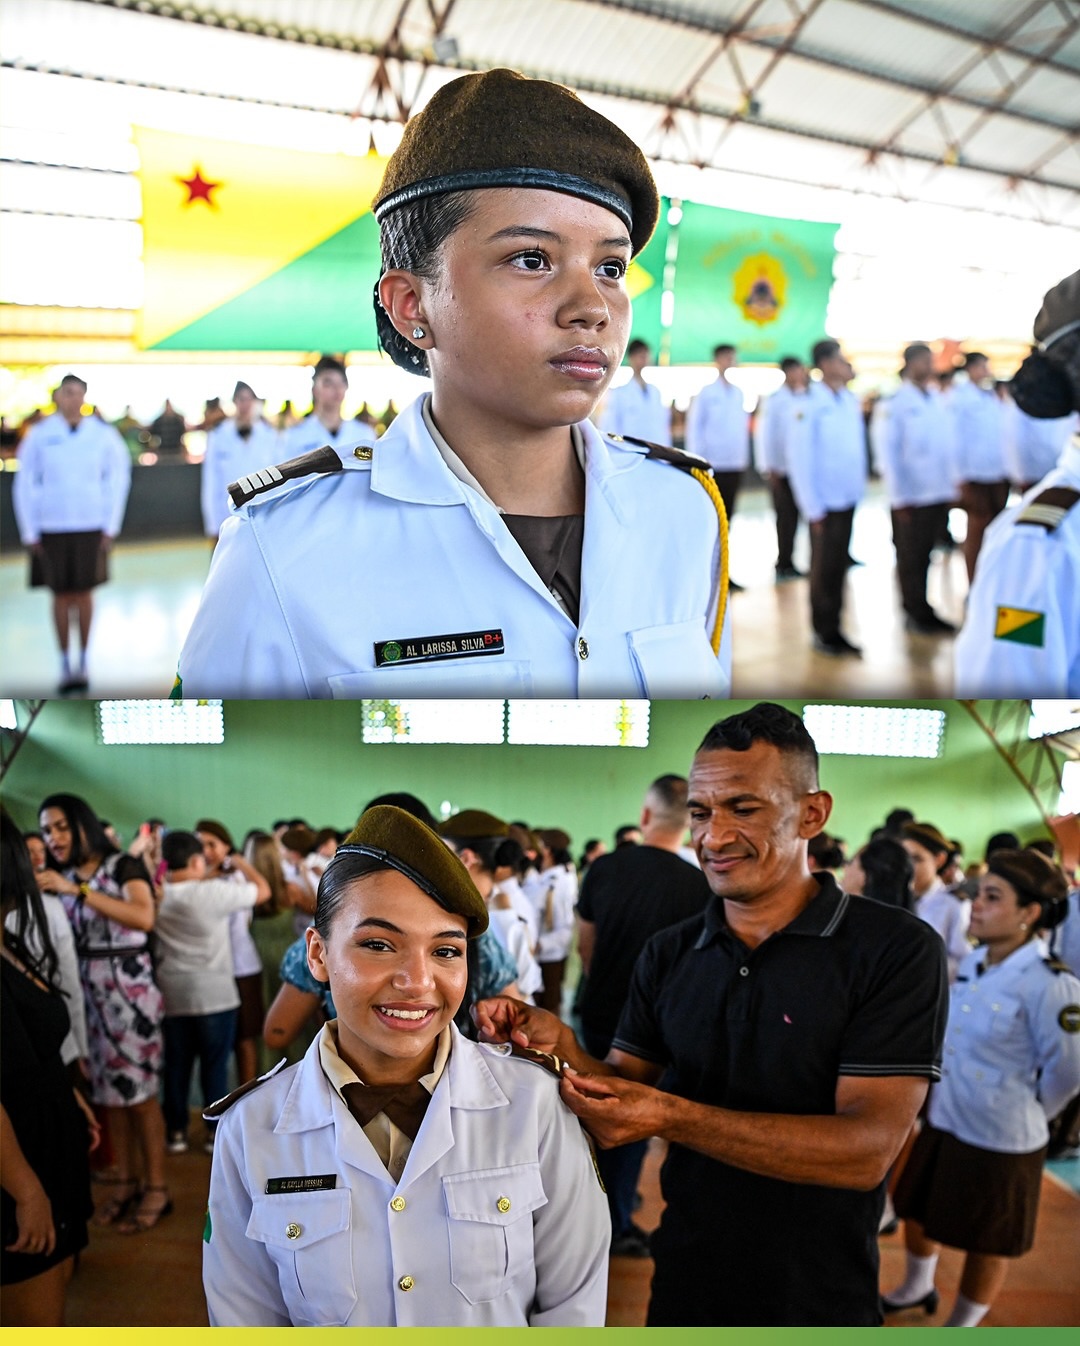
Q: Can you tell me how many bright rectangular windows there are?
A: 4